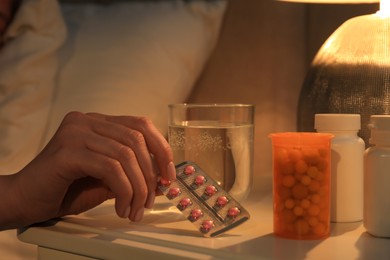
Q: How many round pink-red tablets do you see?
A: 10